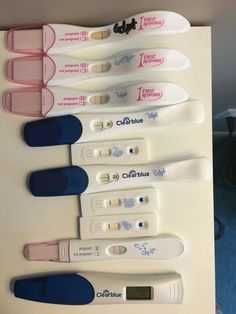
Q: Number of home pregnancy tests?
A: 10